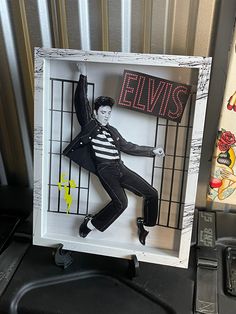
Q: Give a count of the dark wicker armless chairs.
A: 0